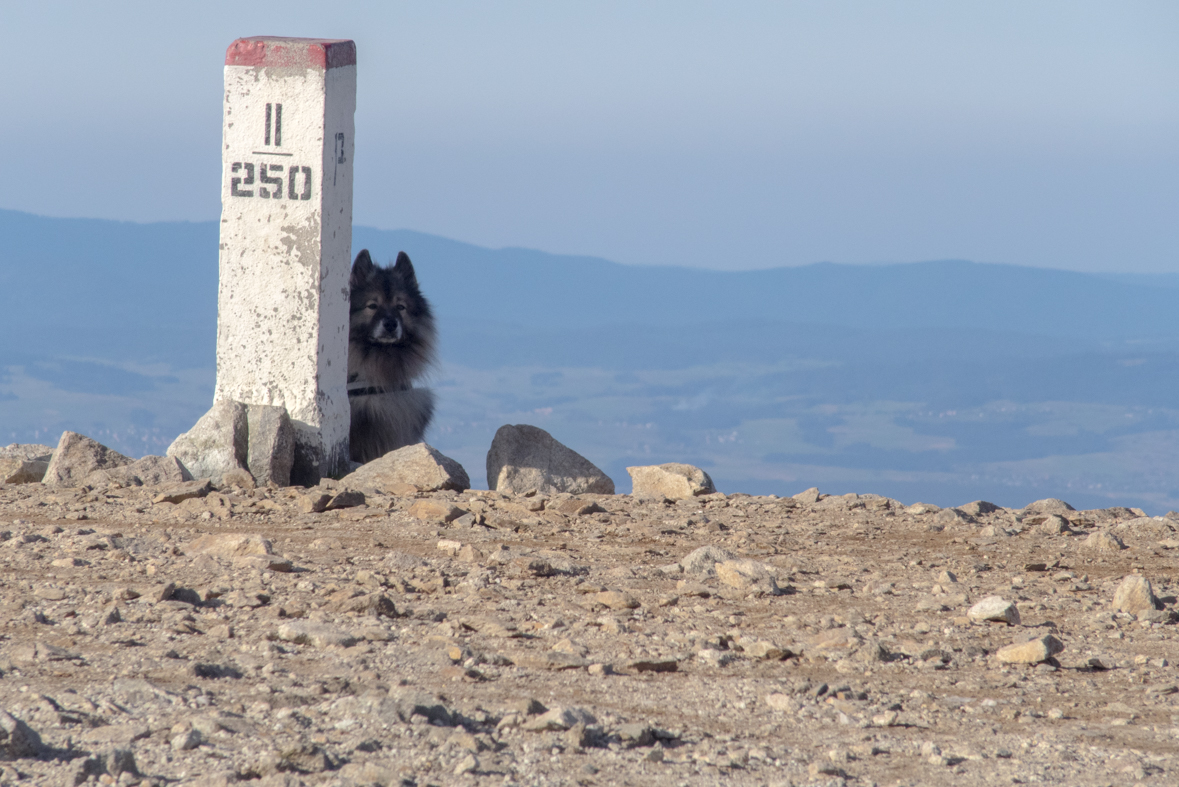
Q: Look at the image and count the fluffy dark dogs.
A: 1